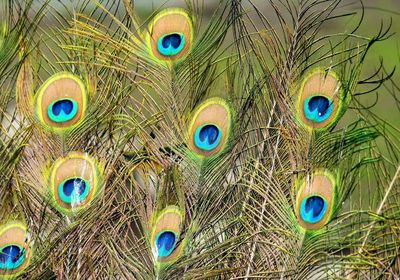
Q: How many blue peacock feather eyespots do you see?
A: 8